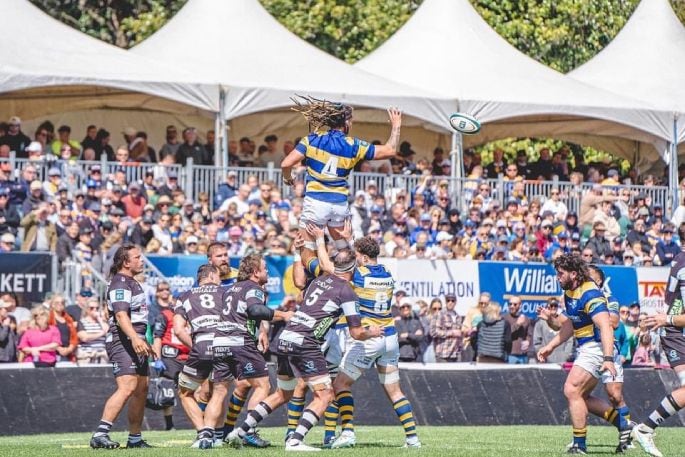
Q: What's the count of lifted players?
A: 1